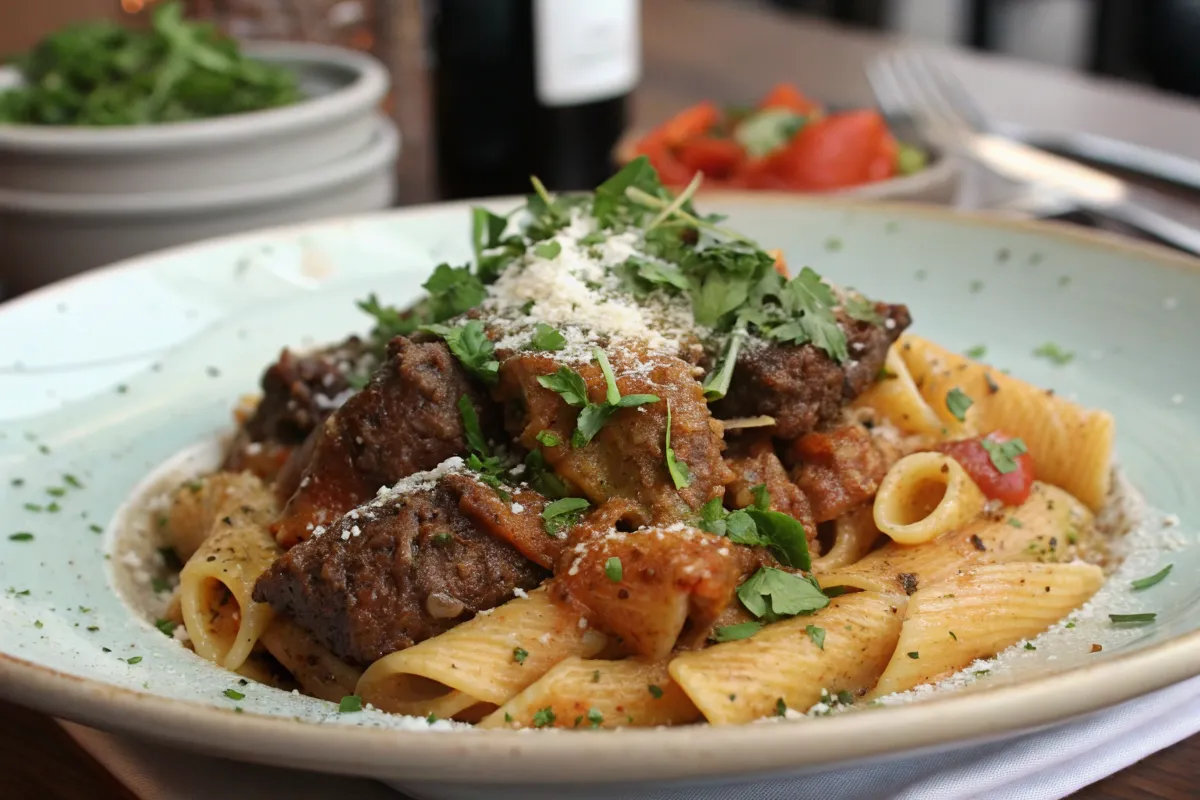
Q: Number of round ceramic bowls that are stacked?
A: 2